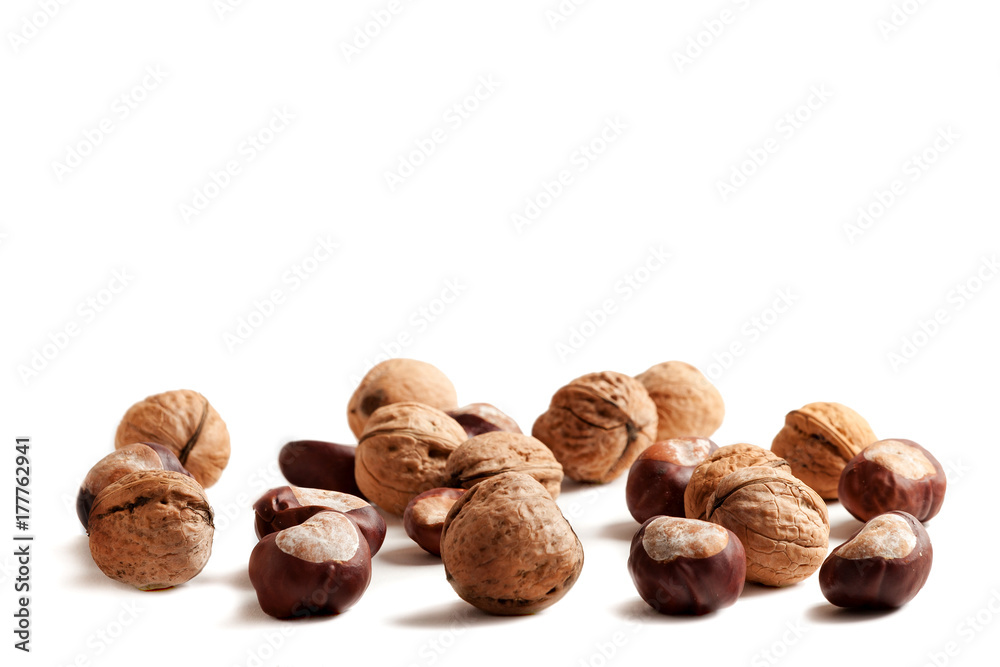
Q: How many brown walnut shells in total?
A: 11